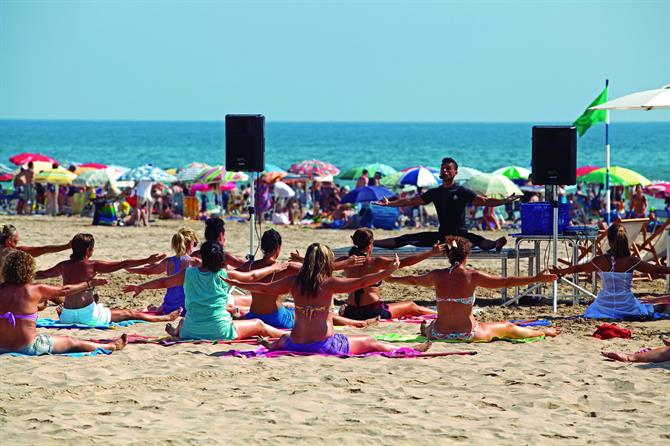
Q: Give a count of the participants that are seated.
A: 11